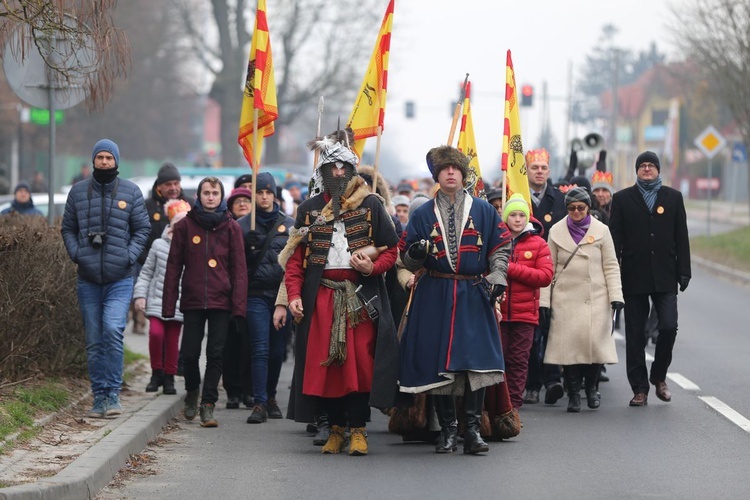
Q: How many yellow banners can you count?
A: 4